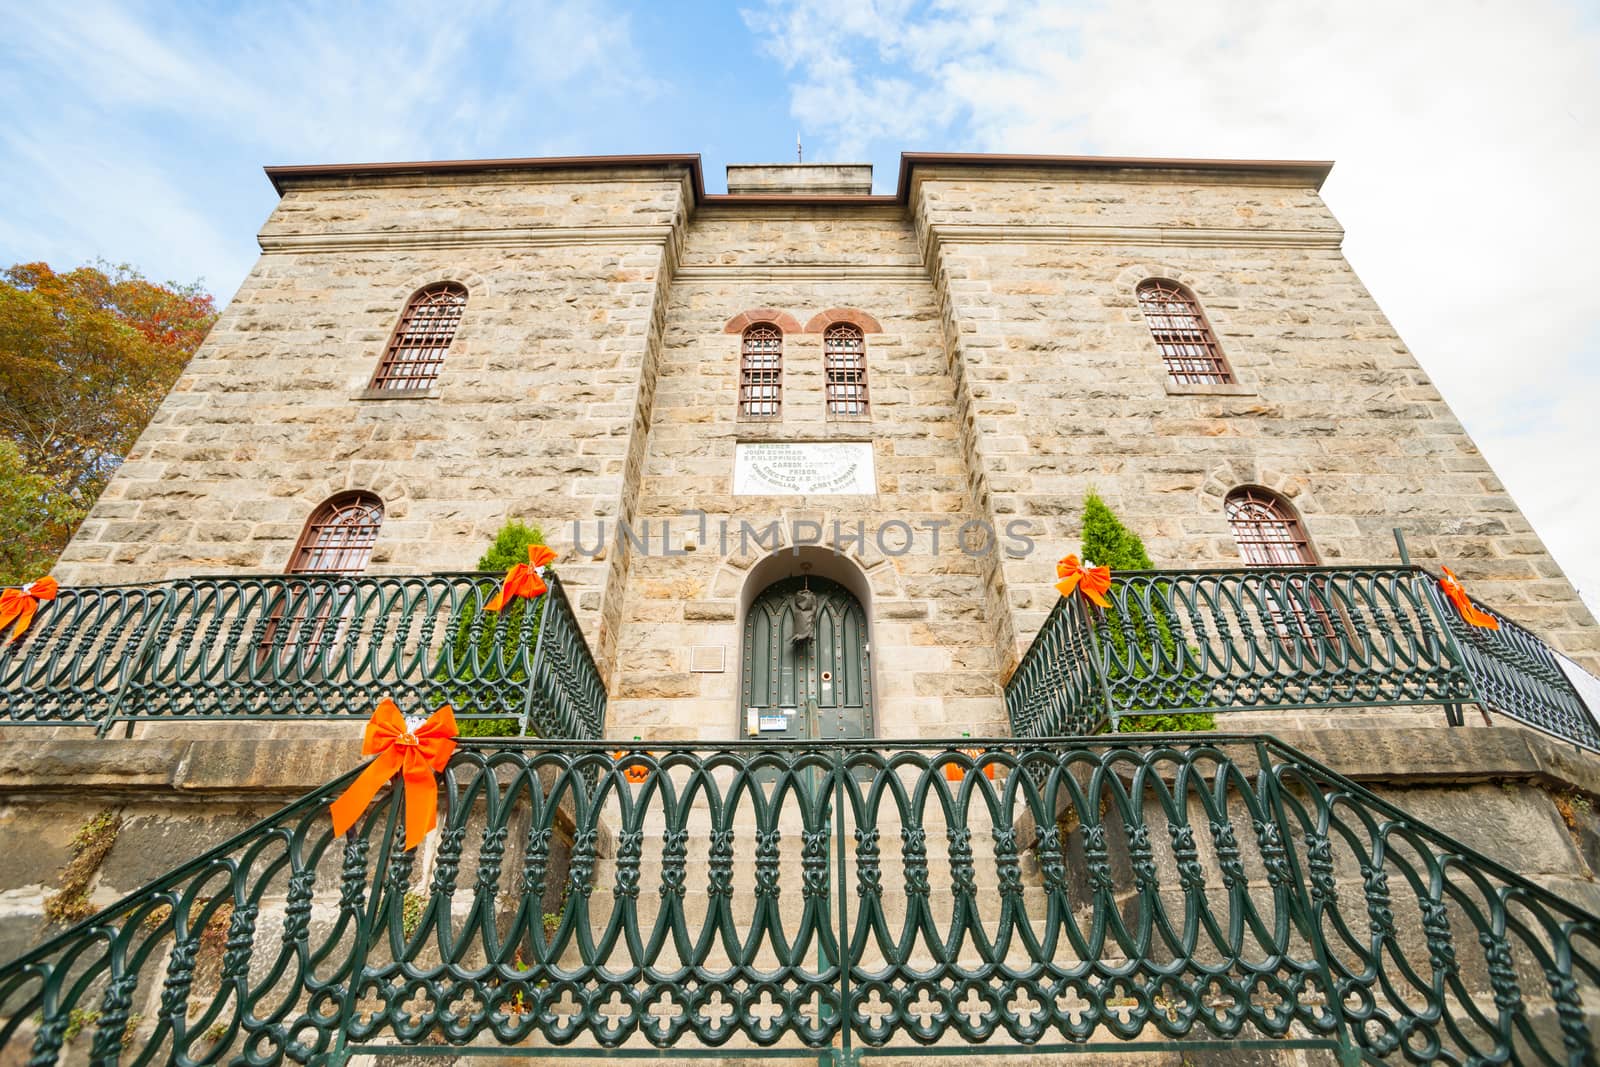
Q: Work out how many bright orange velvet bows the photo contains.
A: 5